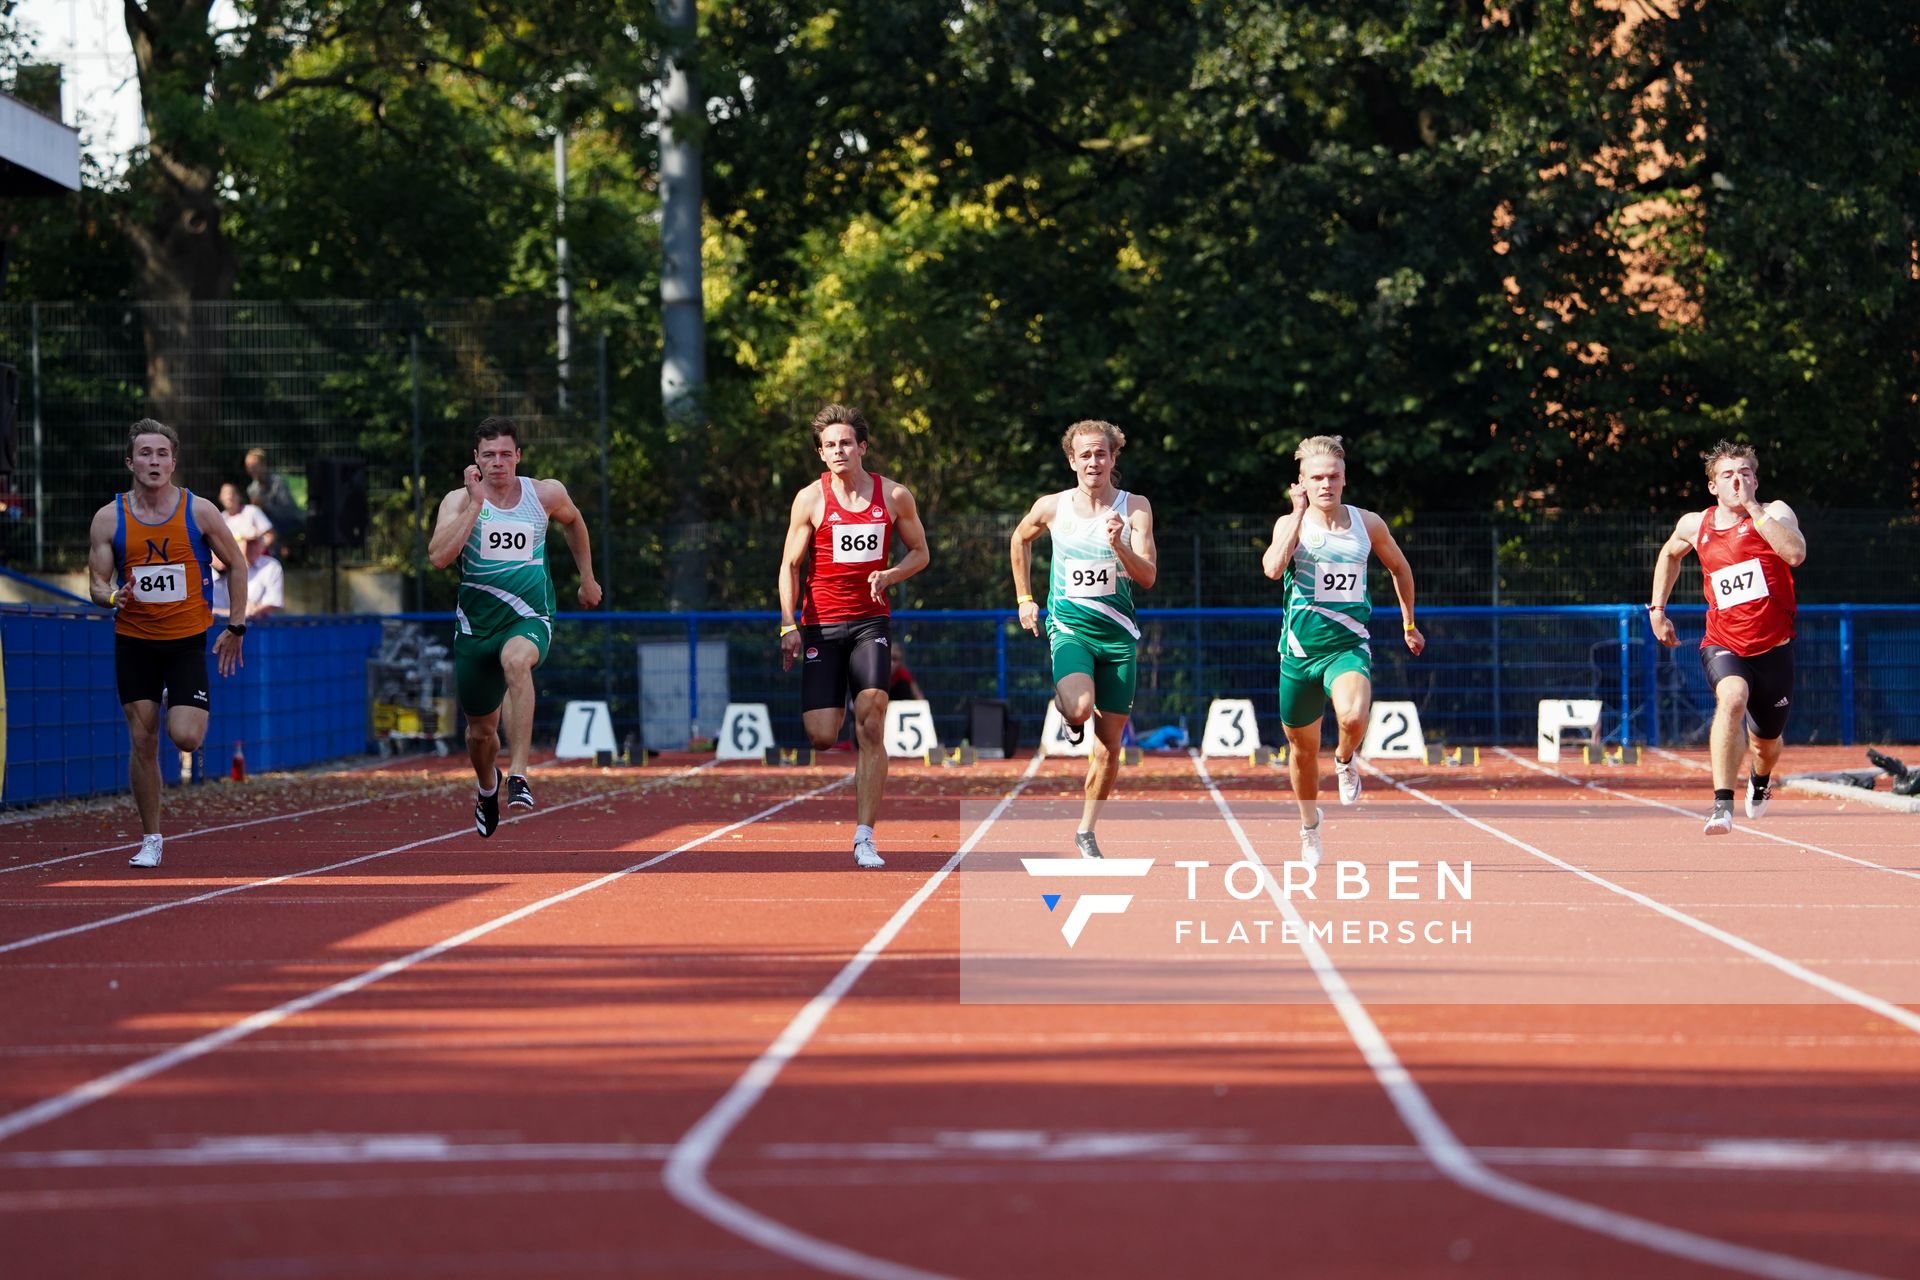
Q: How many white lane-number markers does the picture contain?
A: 7